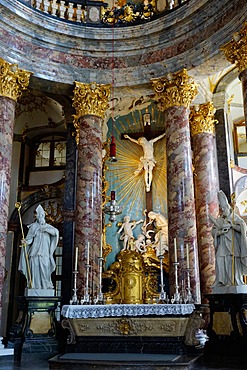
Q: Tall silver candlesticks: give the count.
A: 6